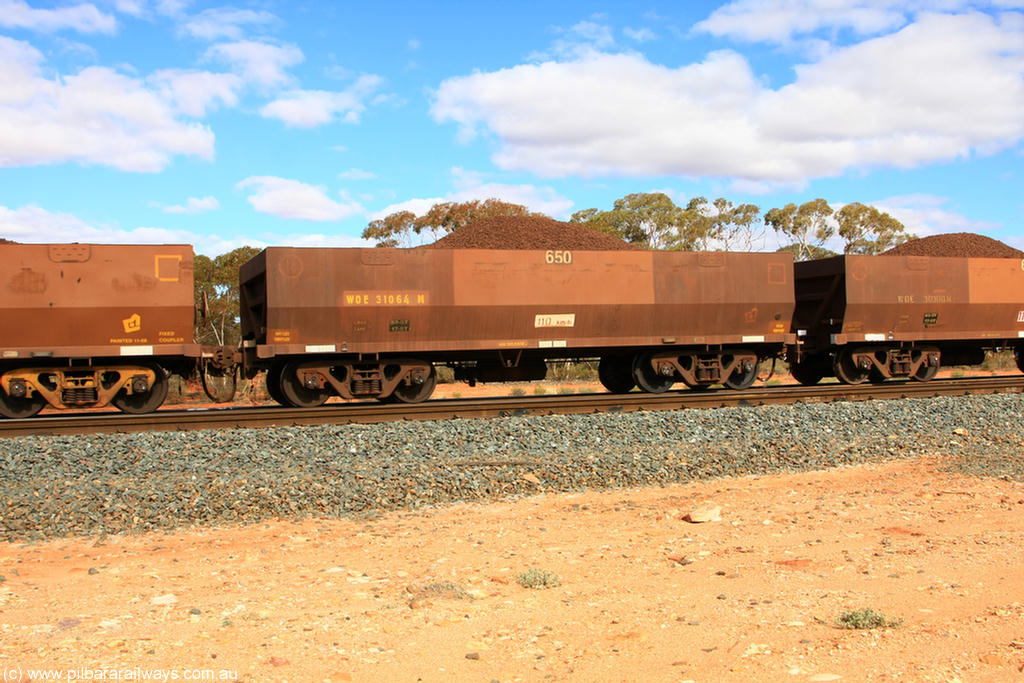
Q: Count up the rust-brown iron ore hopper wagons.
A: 3